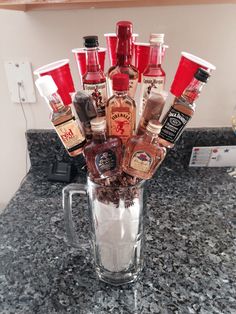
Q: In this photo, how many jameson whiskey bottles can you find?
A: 0